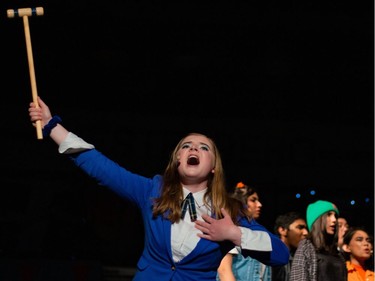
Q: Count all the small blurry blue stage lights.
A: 4